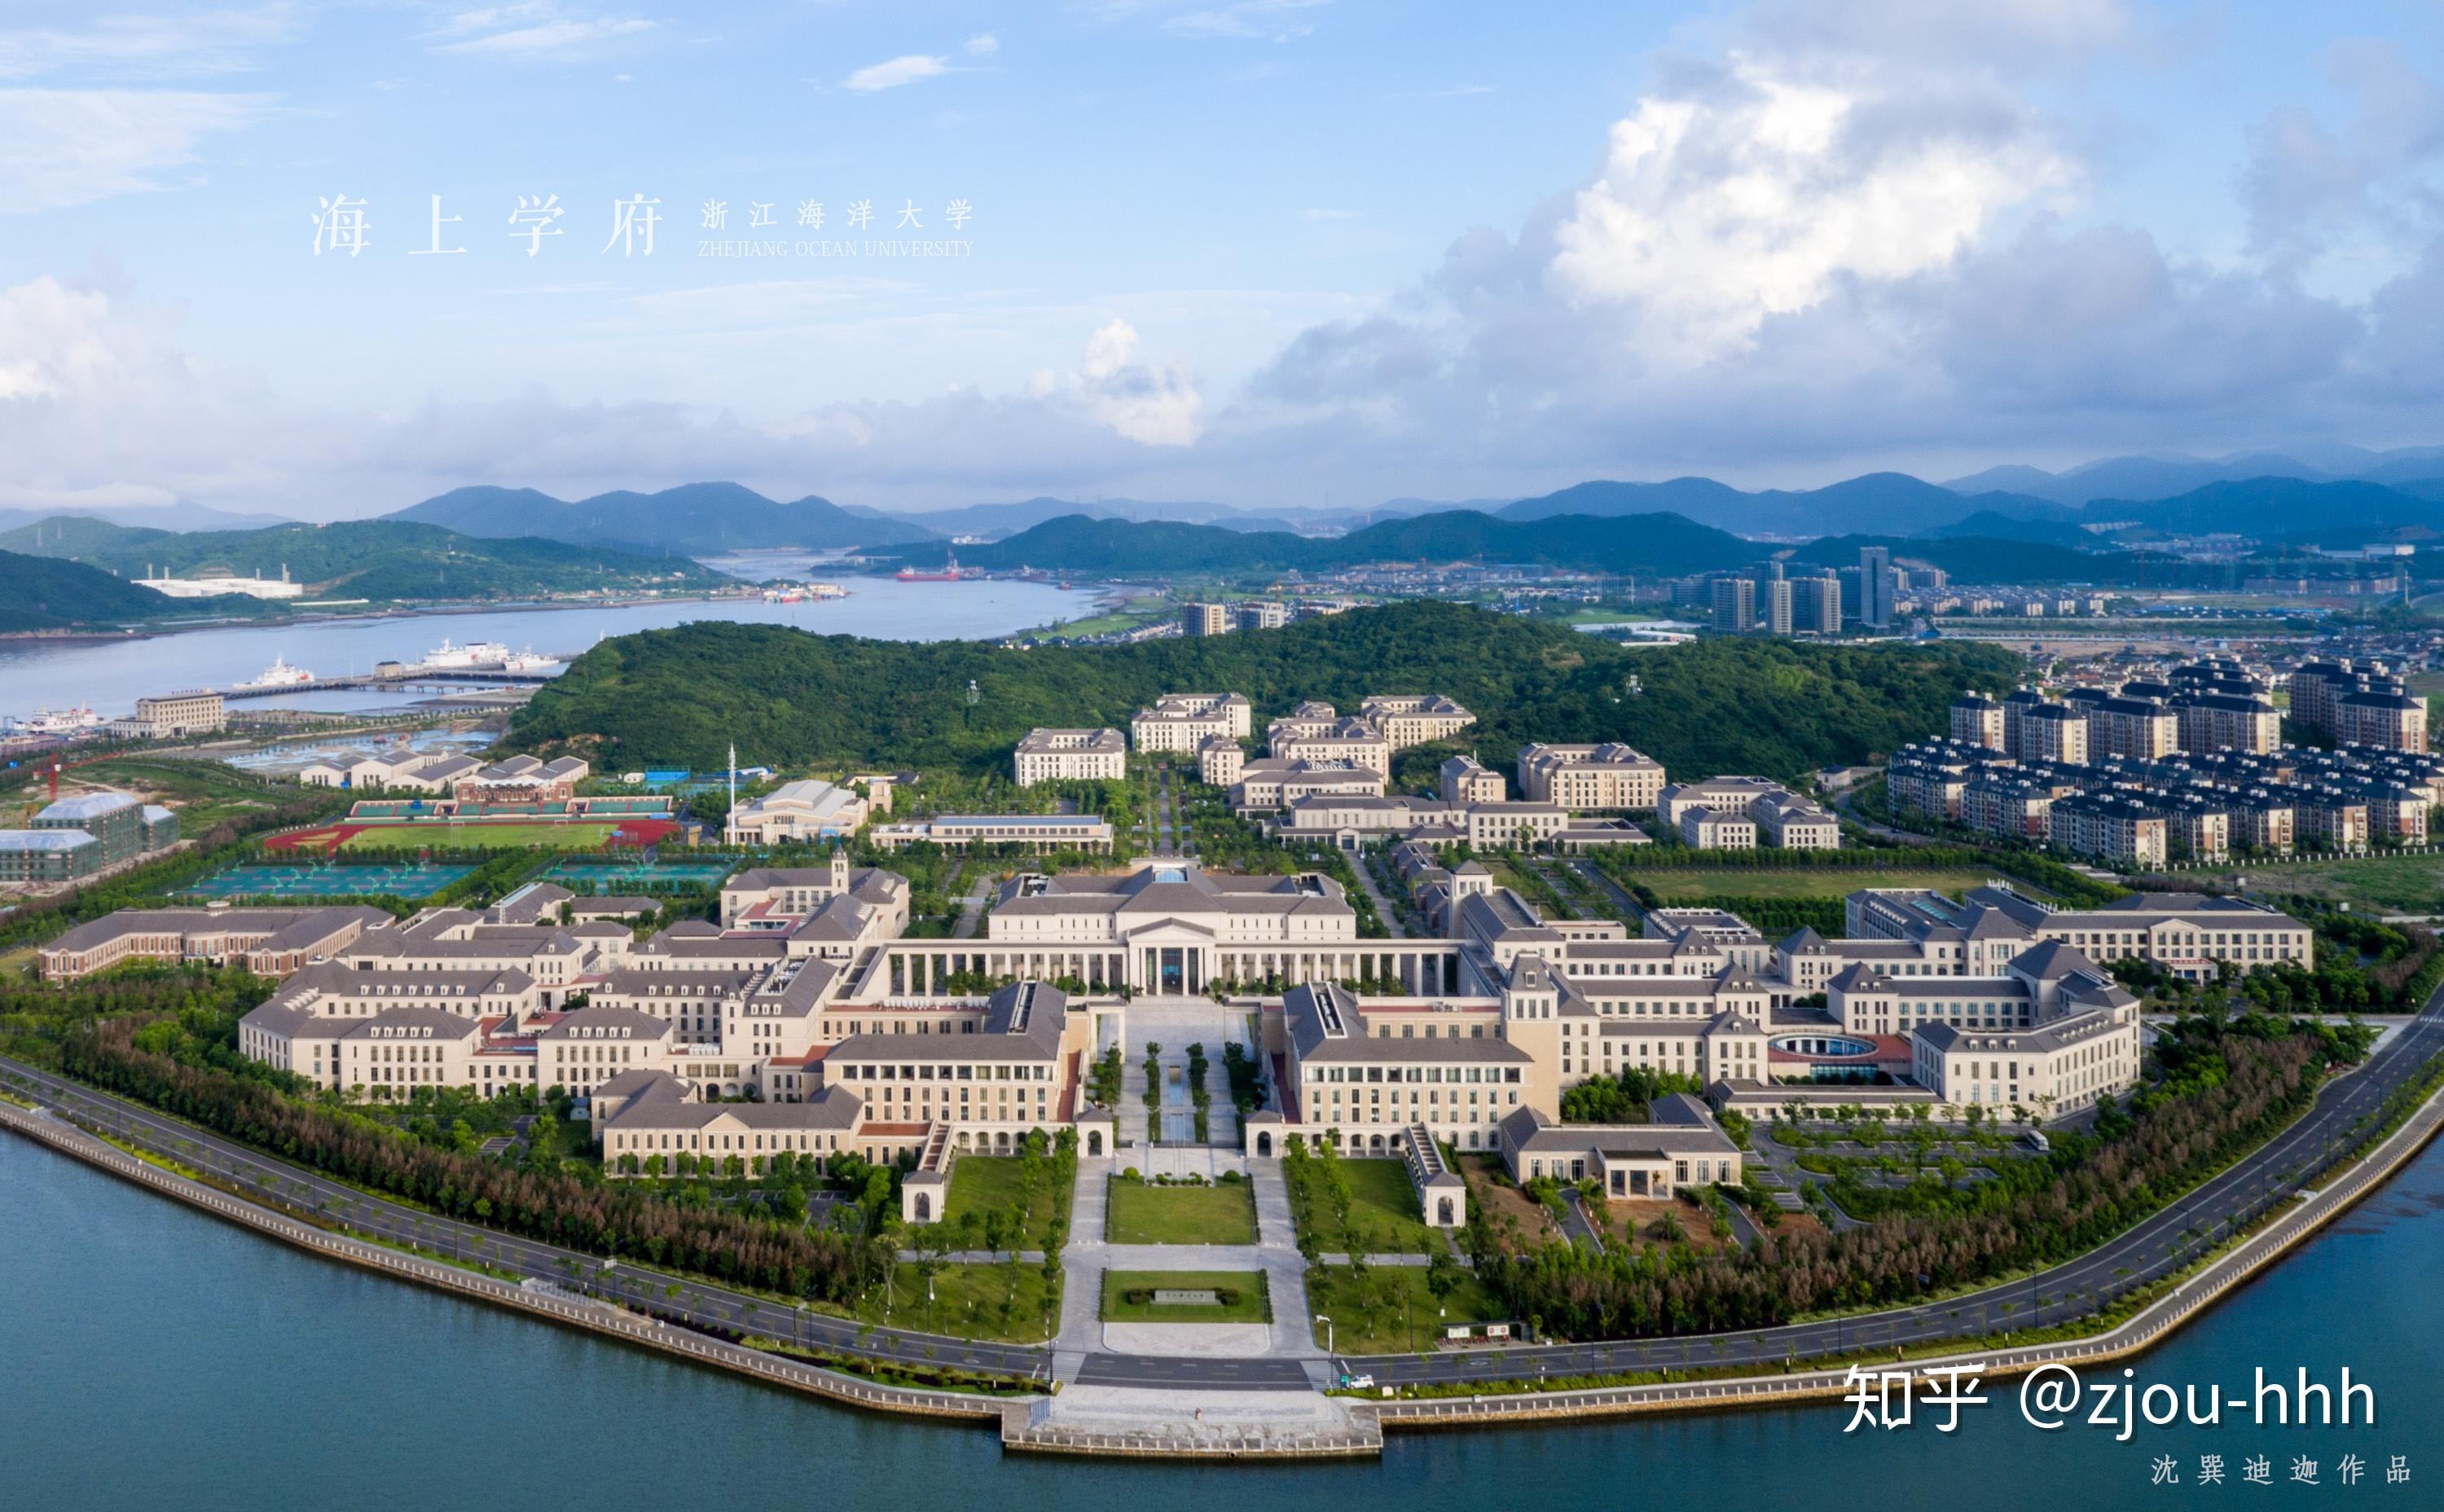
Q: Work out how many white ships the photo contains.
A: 4